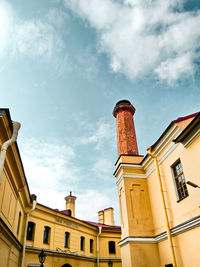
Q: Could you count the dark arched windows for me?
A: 6